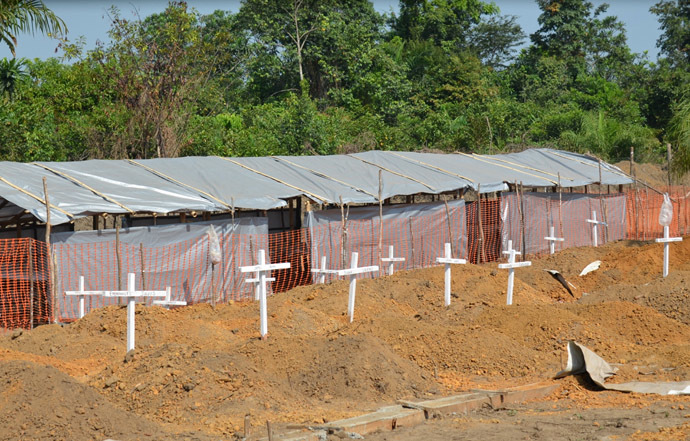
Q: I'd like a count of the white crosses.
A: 14